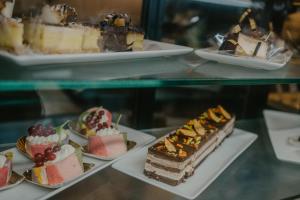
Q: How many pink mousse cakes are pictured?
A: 5